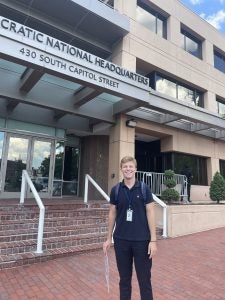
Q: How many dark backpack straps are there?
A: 2